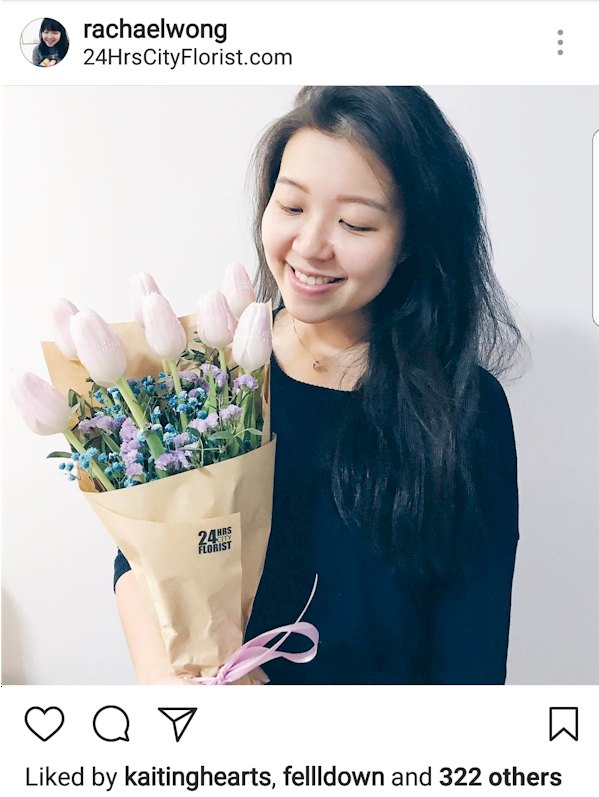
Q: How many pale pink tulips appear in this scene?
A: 8